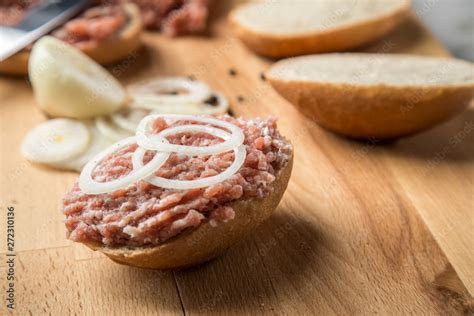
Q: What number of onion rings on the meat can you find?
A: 3